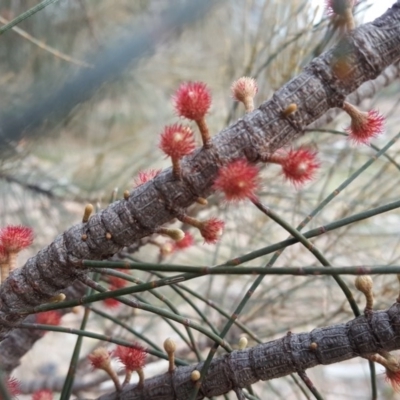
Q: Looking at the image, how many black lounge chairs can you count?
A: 0